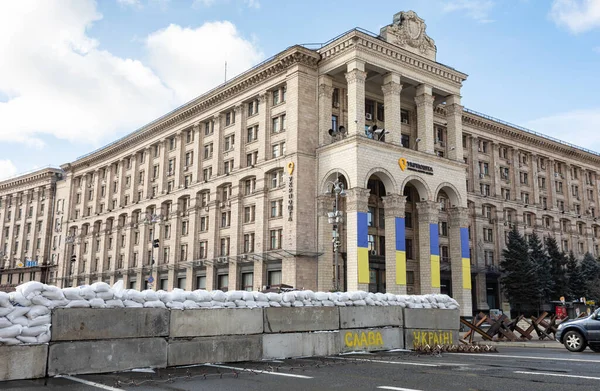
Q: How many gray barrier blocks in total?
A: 11